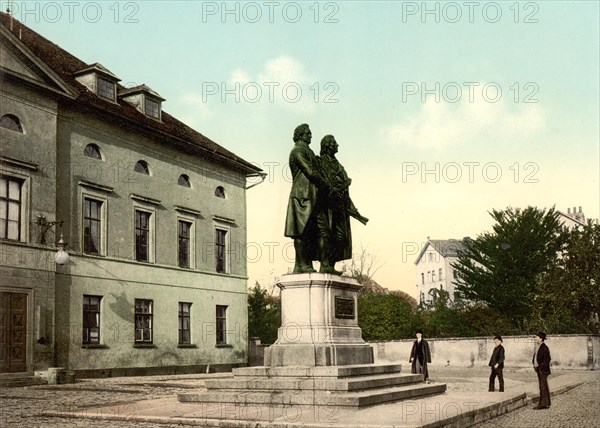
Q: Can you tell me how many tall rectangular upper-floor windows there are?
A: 5